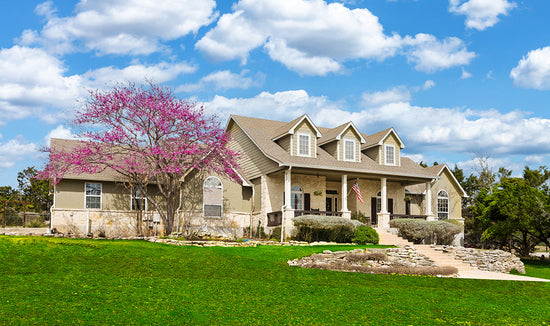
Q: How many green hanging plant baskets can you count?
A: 2